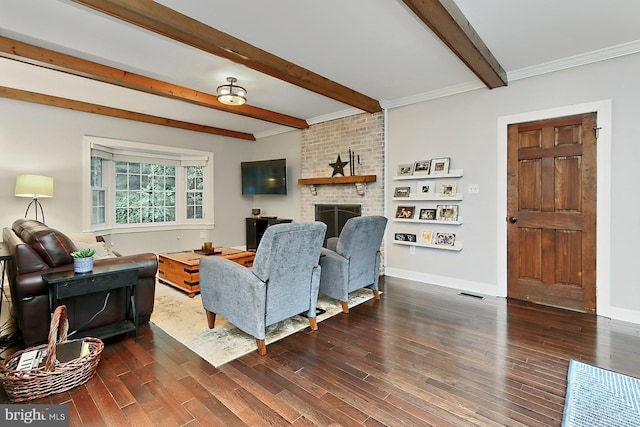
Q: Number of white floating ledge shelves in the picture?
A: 4